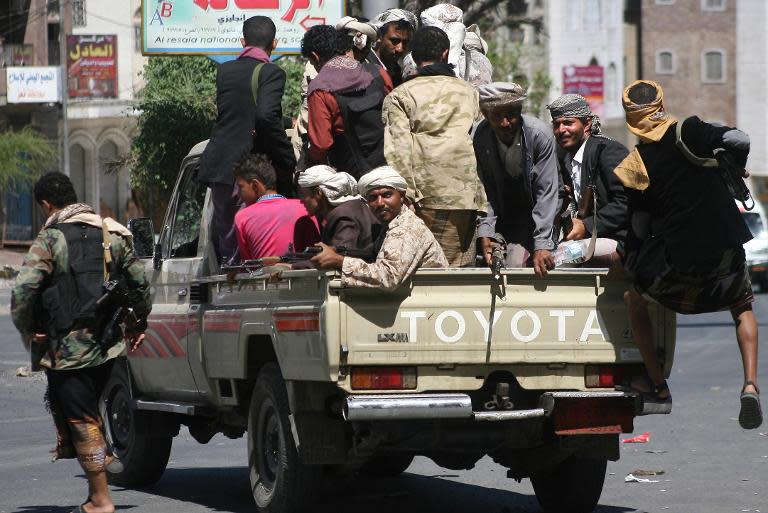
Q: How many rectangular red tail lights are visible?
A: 2